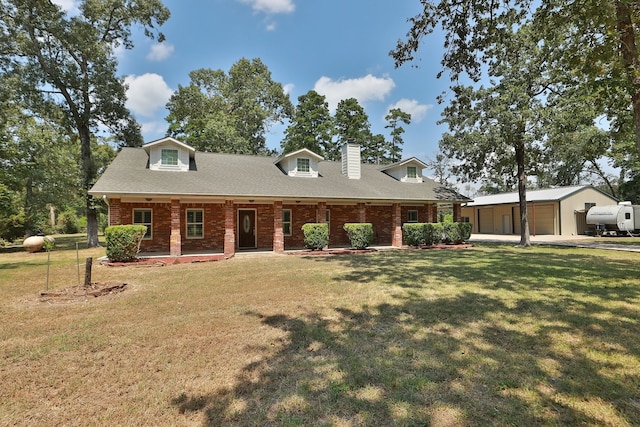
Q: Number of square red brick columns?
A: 9